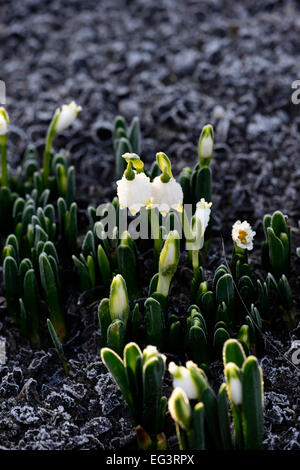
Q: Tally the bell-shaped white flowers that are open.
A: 2